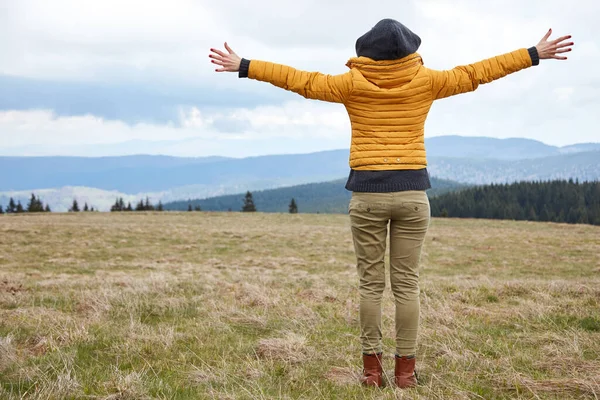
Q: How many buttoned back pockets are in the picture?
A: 2